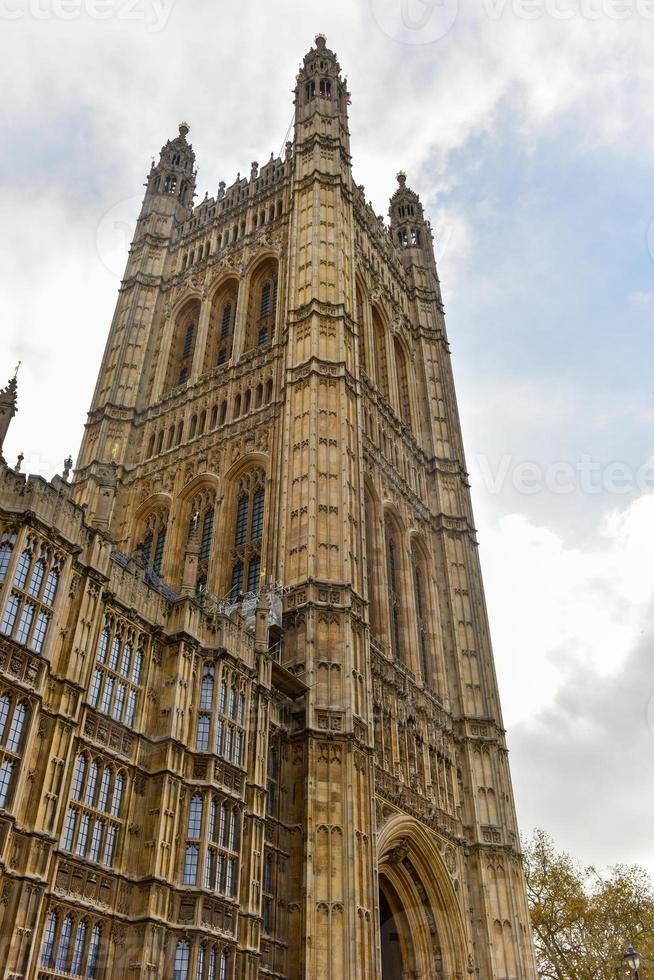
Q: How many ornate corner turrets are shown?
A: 3